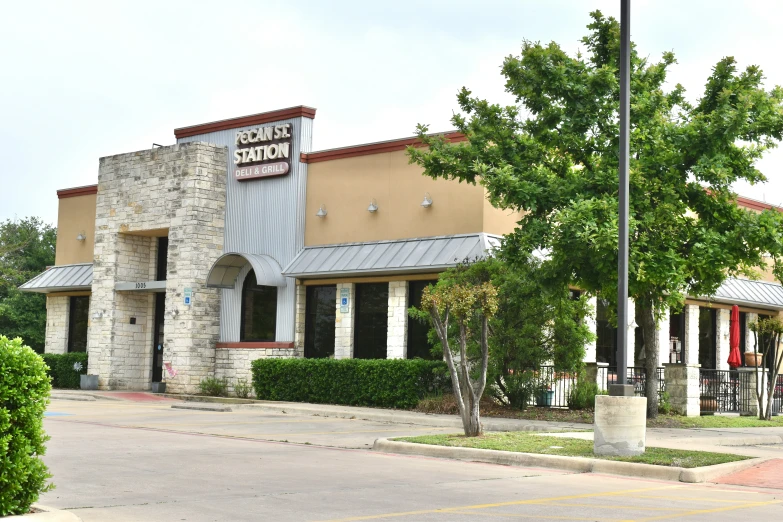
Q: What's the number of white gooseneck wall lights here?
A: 4